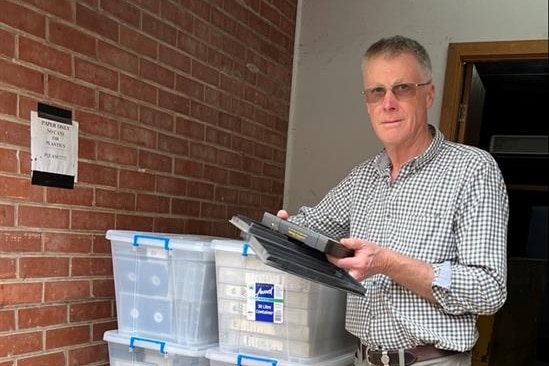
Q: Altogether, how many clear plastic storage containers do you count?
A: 4